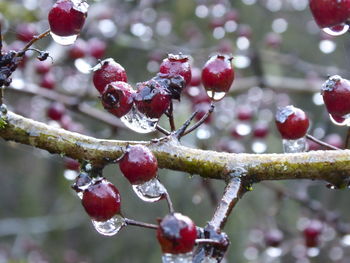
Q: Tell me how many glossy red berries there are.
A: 12